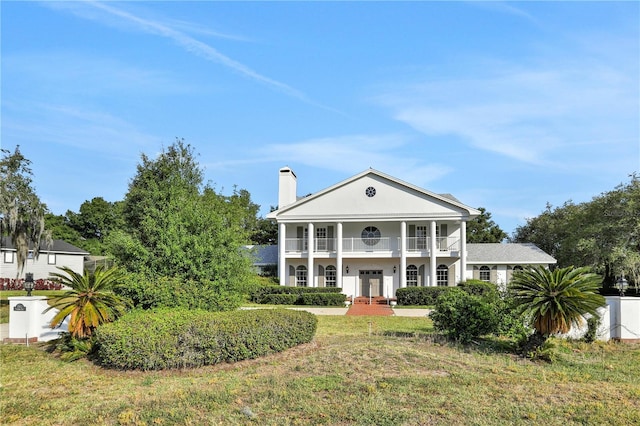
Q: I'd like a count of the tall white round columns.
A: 6